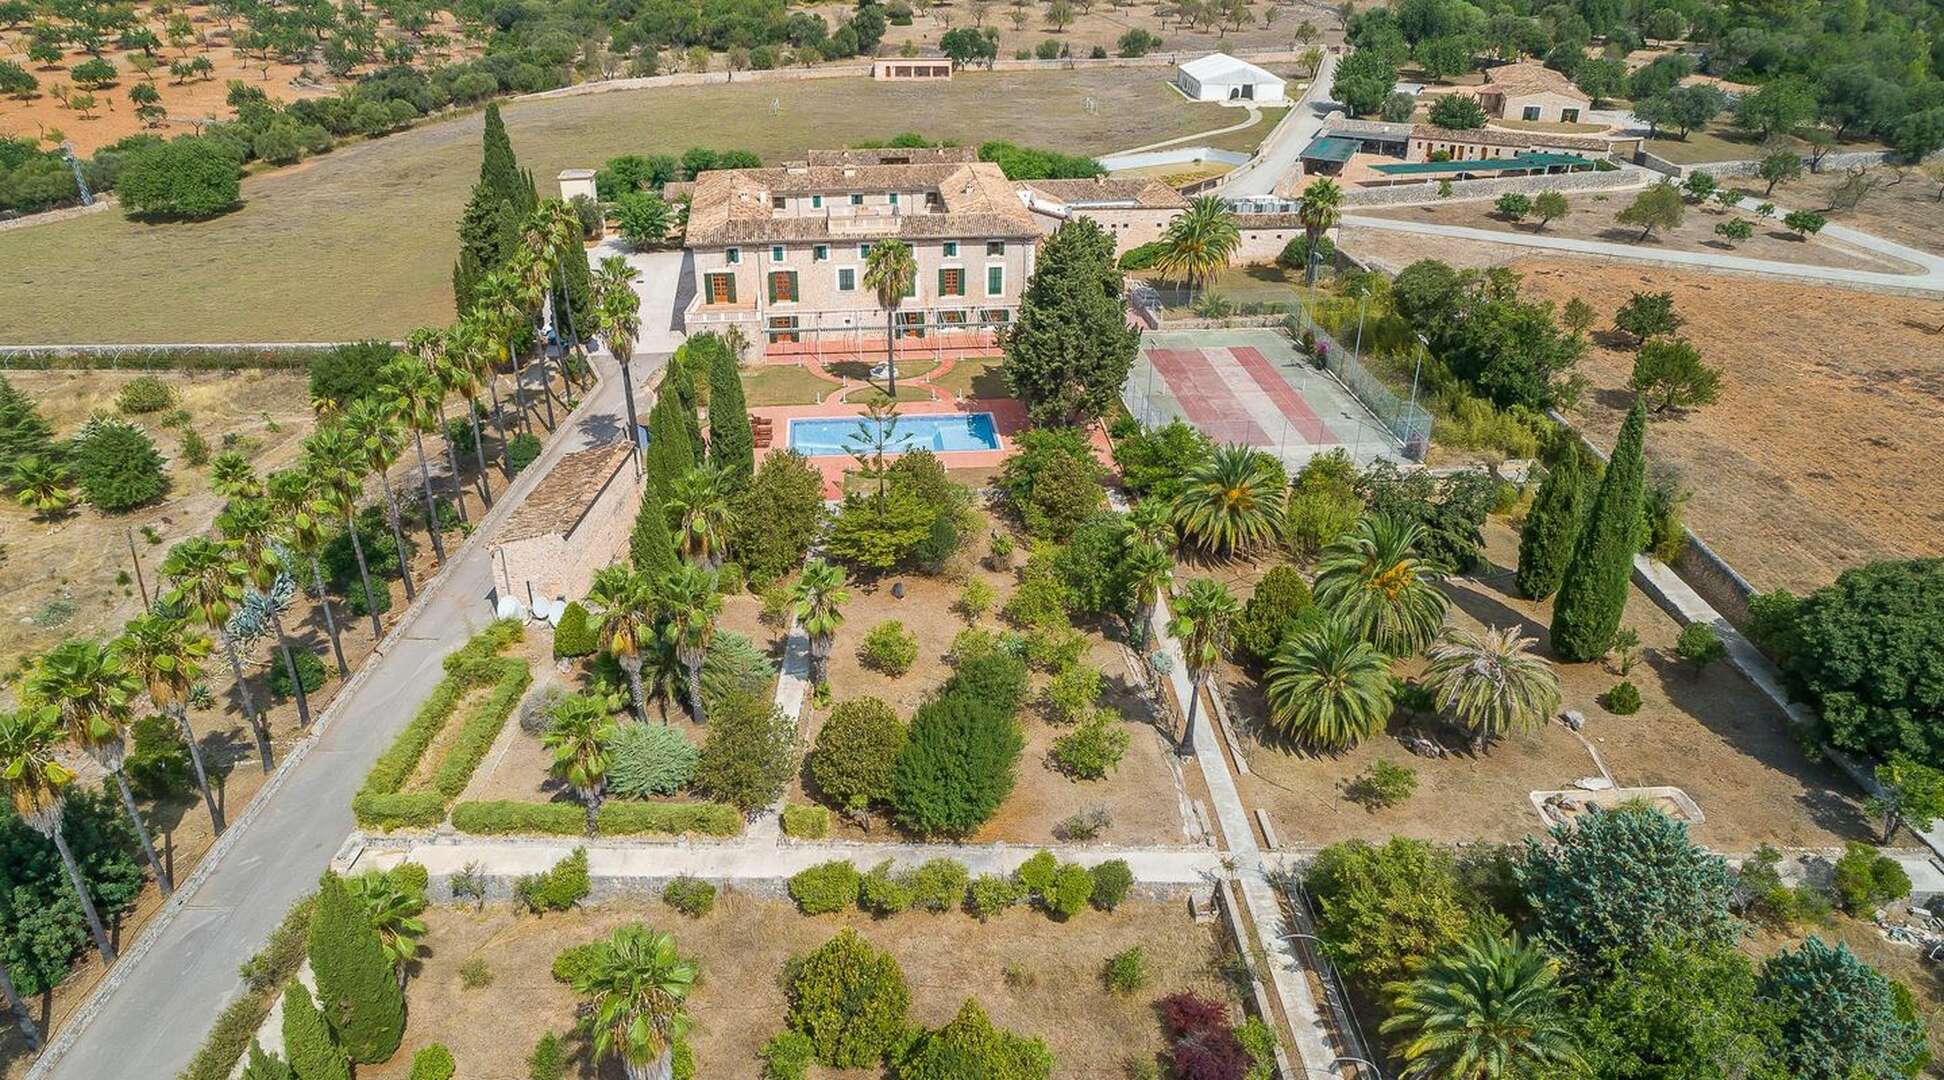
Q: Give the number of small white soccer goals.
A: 2